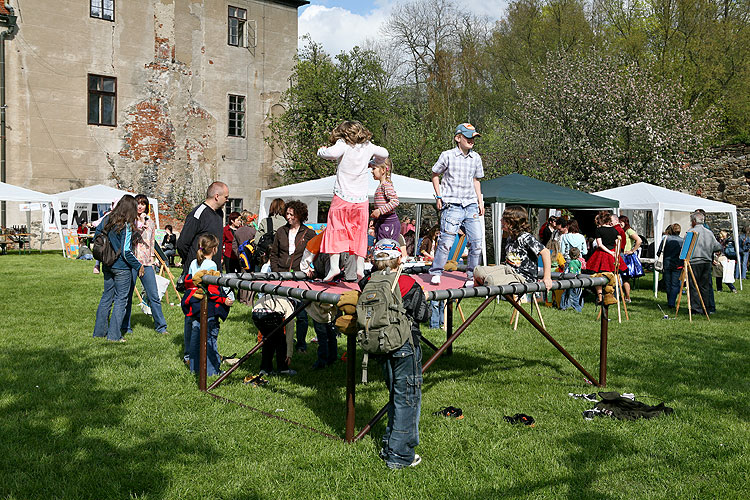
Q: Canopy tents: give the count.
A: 5